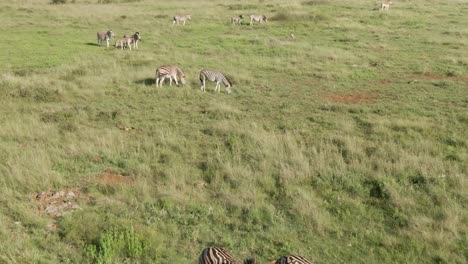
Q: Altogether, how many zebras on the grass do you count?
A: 11